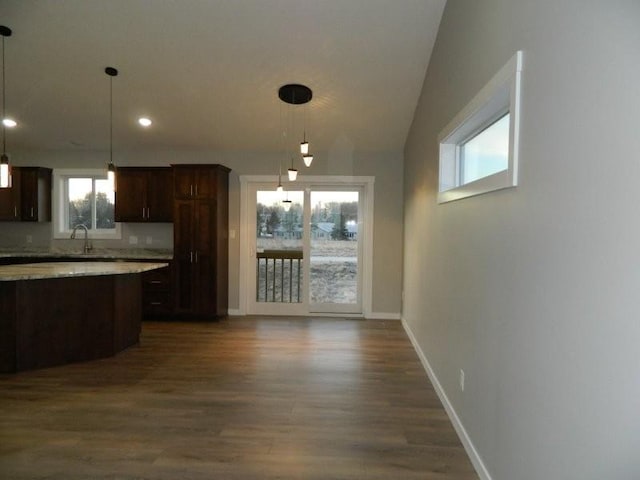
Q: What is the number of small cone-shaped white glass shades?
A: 5